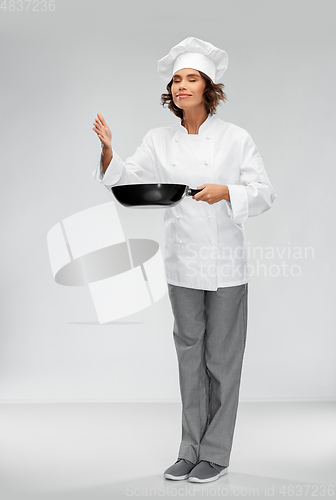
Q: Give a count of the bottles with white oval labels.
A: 0